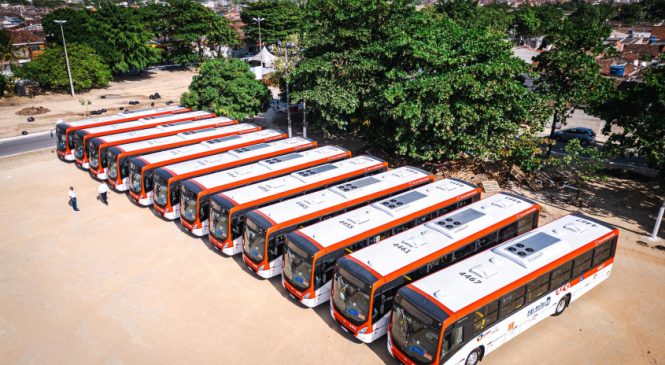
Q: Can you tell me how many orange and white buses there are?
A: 12